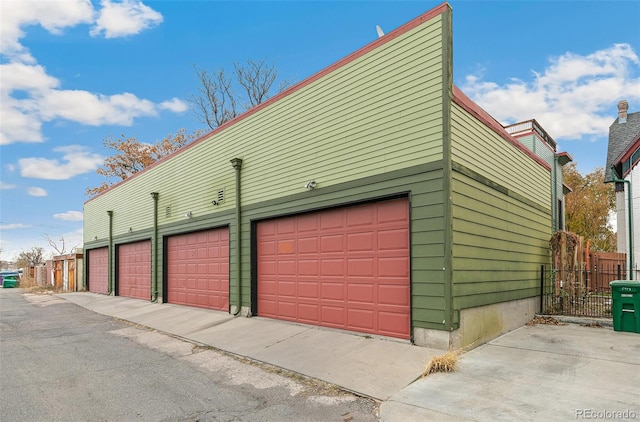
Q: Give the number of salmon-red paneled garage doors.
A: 4